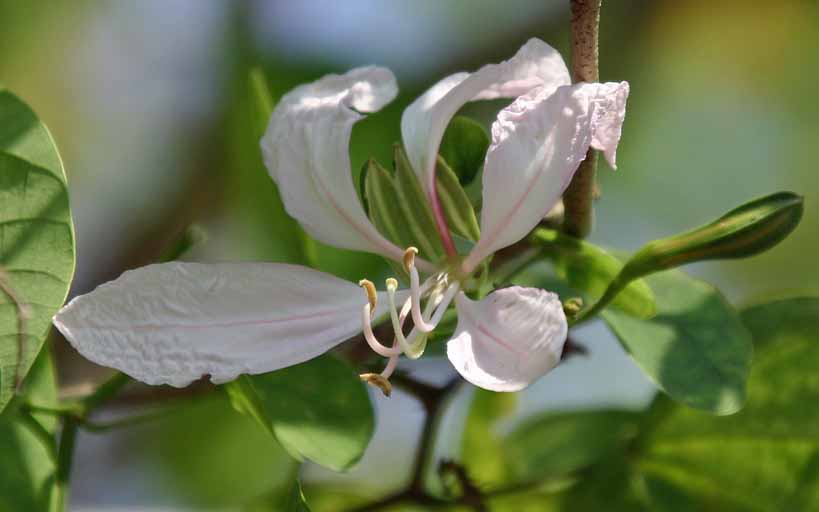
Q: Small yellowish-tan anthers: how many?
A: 3